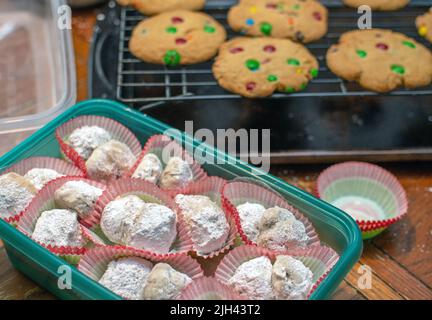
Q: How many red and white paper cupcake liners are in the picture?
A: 11